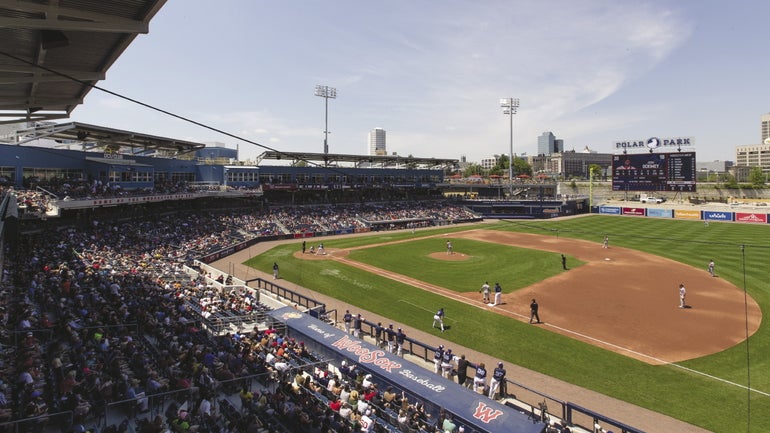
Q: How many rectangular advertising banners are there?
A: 6